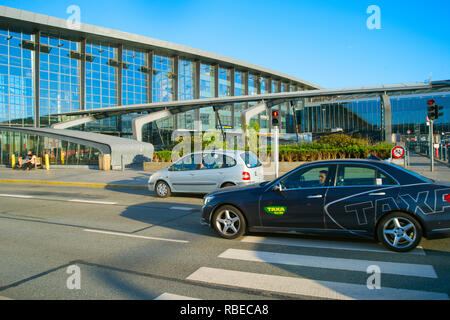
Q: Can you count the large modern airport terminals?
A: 1